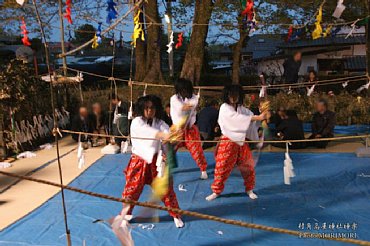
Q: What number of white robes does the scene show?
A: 3